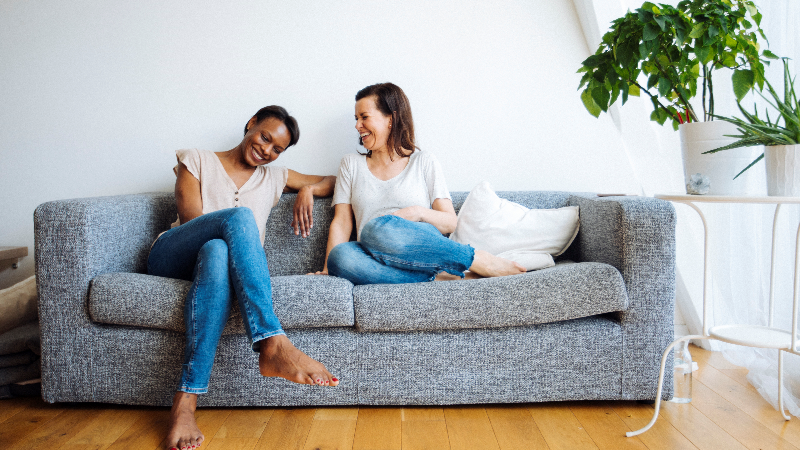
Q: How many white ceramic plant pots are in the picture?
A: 2